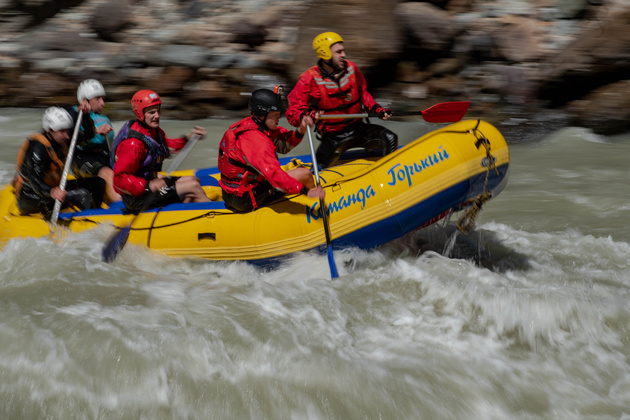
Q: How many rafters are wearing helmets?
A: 5